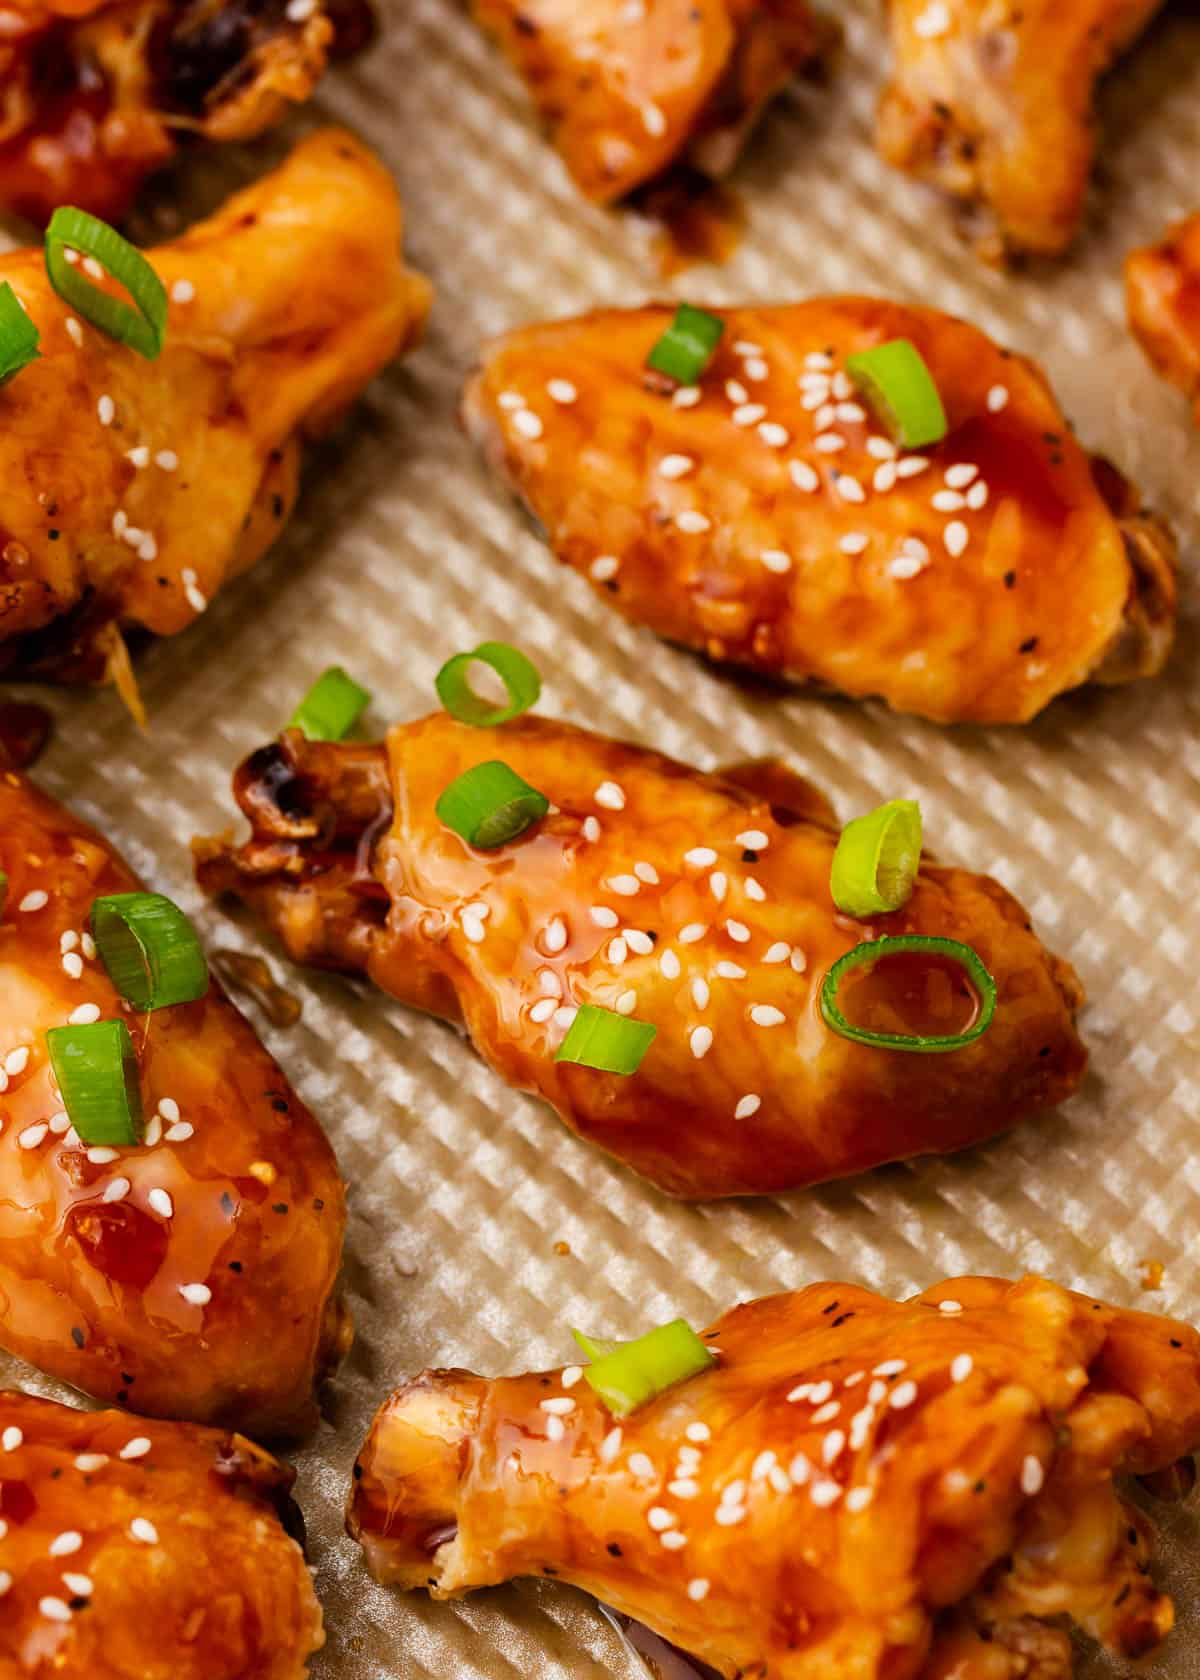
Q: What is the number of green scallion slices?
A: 13